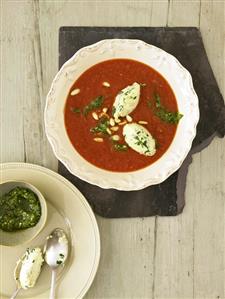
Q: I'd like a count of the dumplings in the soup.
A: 2